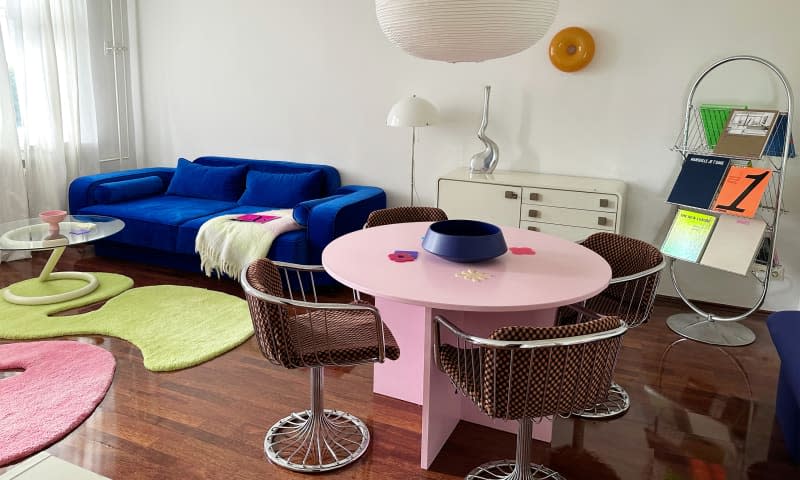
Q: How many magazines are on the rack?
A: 7